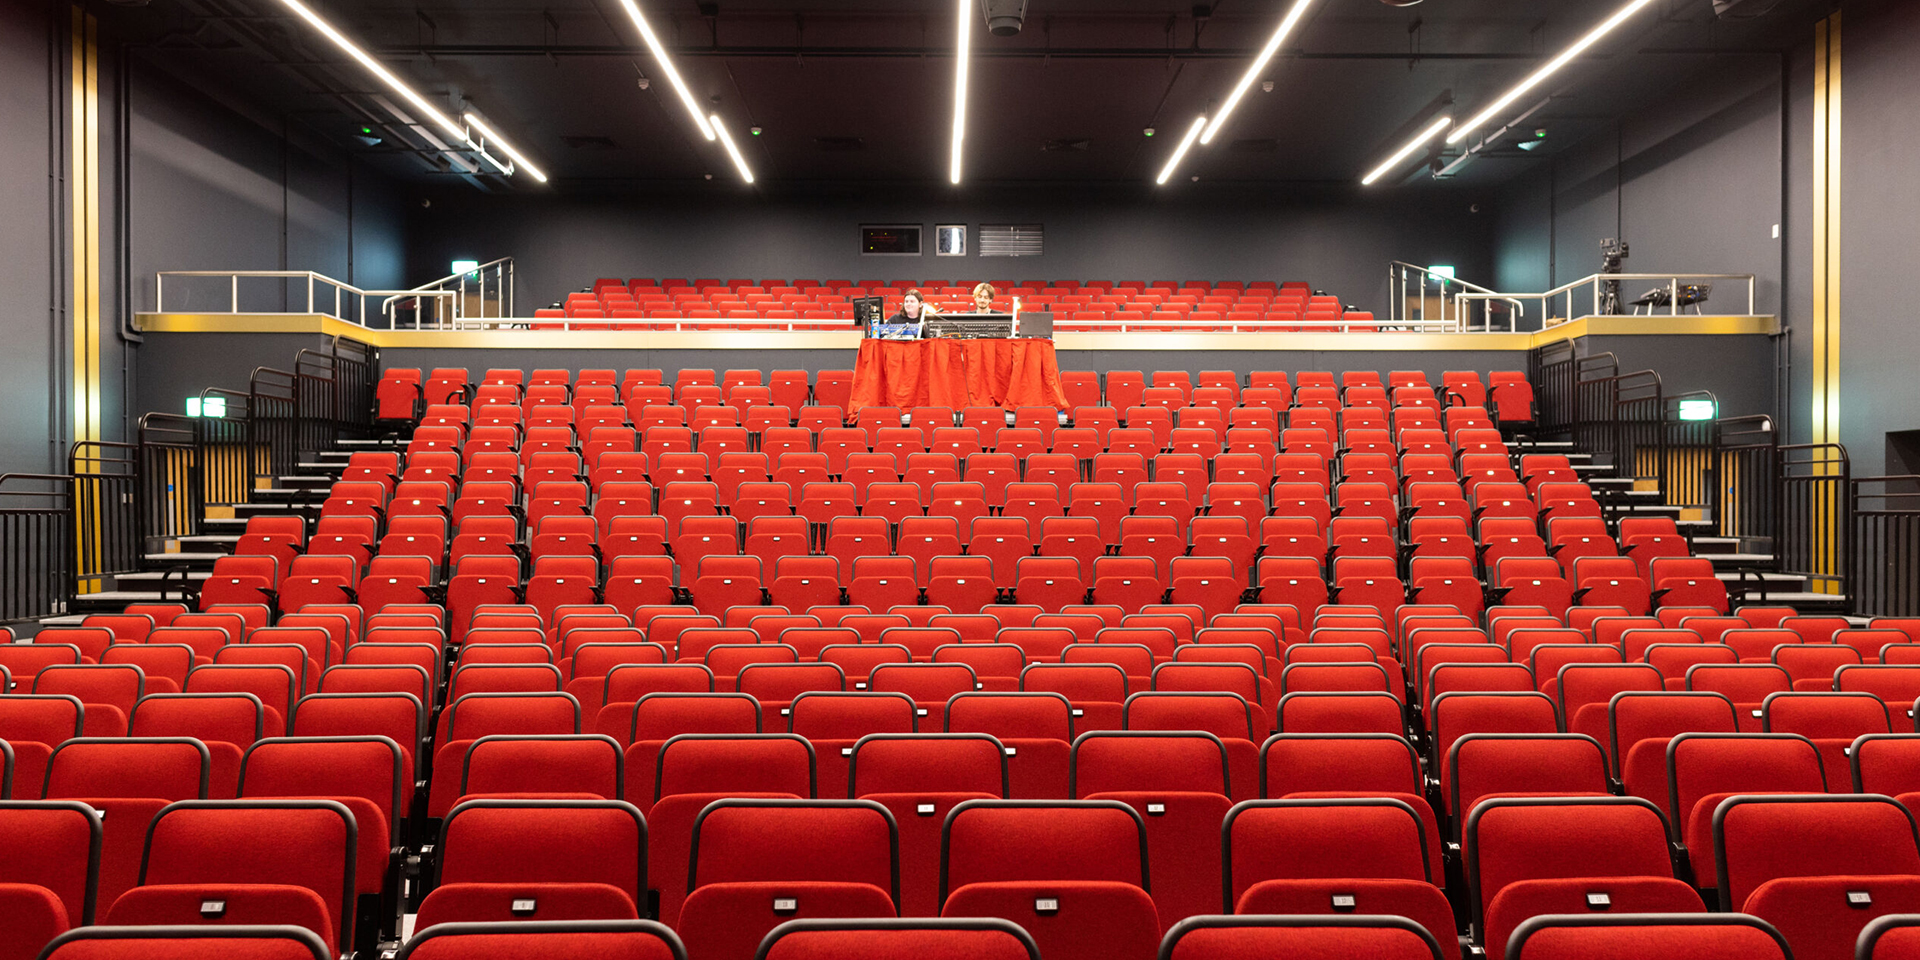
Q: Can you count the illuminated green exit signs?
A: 4